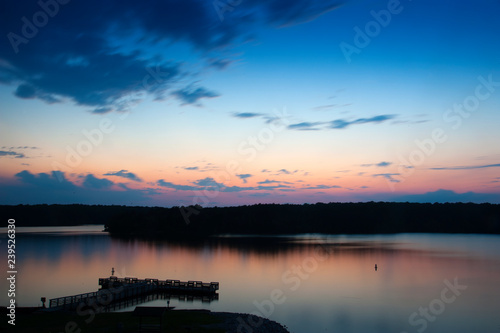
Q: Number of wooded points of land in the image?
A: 1